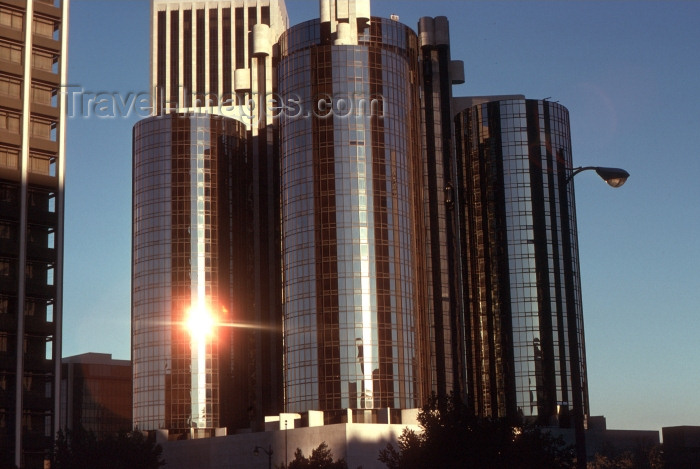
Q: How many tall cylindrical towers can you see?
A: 3